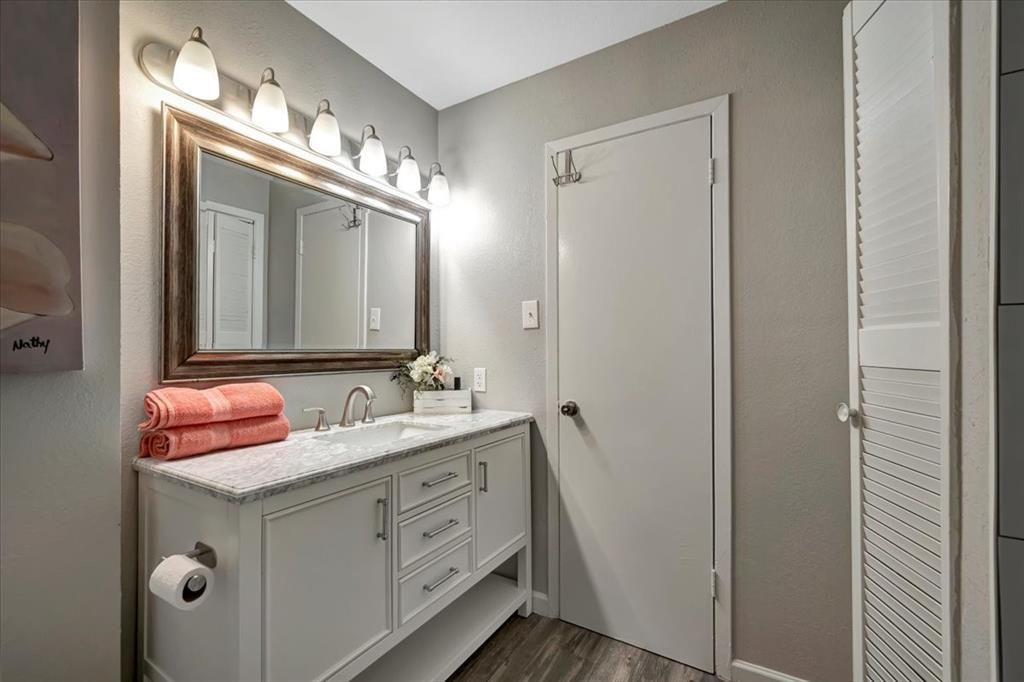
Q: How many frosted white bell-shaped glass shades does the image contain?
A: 6